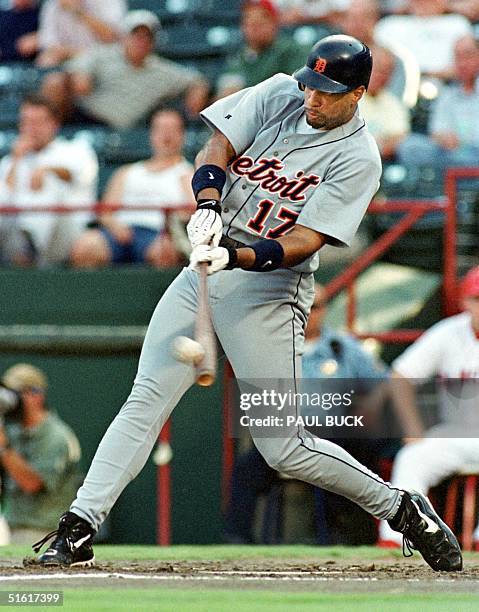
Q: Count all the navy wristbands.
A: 2